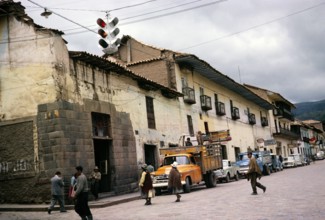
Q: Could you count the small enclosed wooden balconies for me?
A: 6